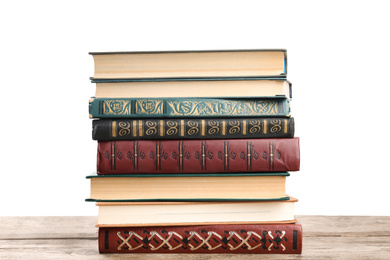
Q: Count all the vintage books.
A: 8